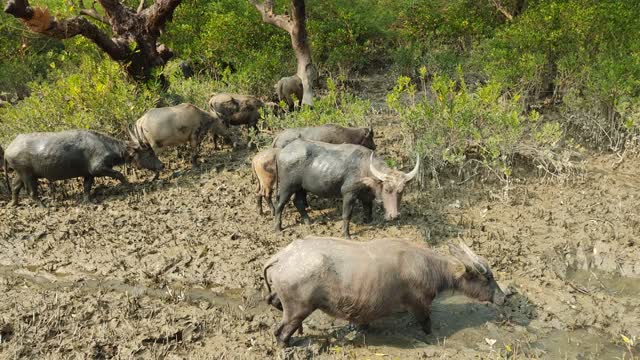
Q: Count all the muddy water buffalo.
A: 8